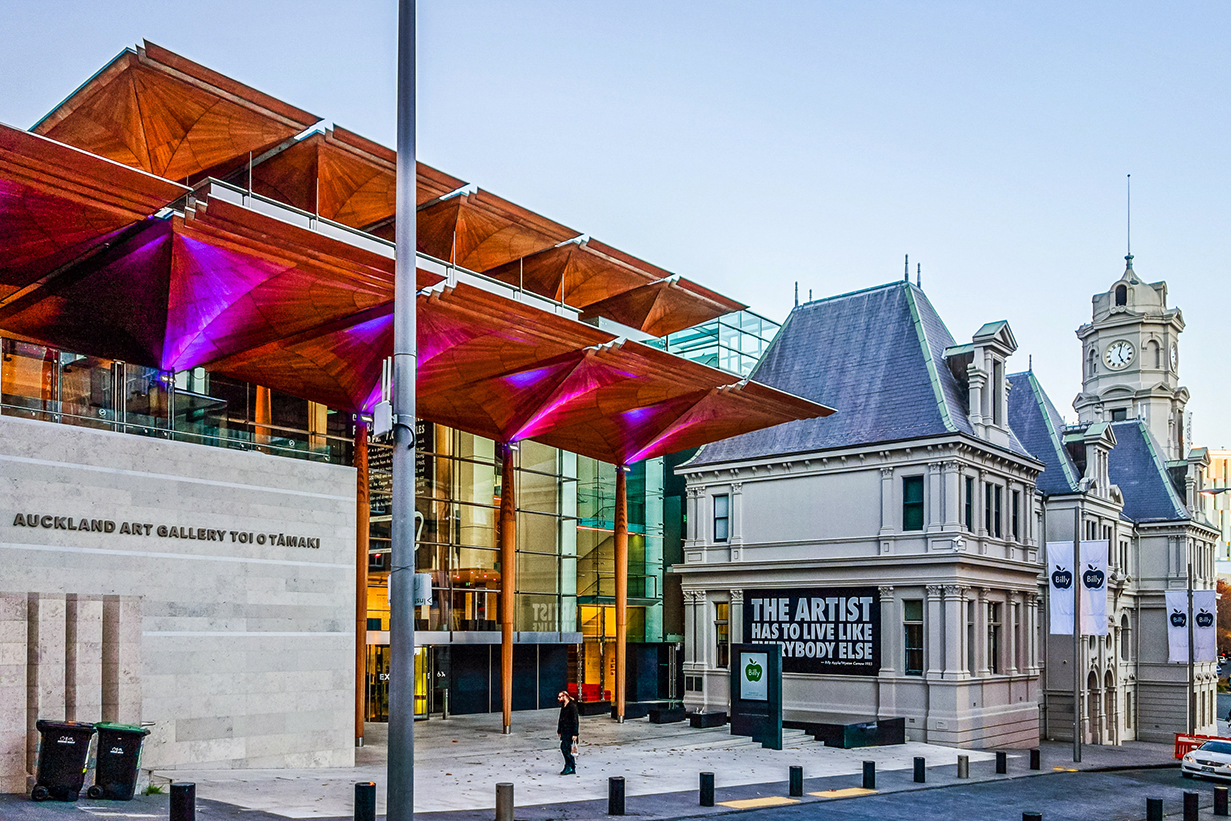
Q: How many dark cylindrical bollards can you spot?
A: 13